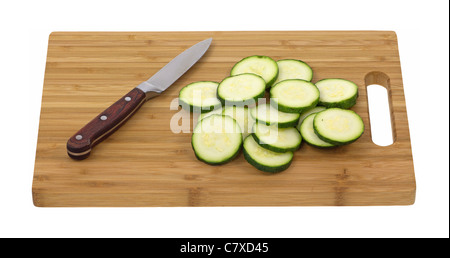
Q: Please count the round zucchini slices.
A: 15